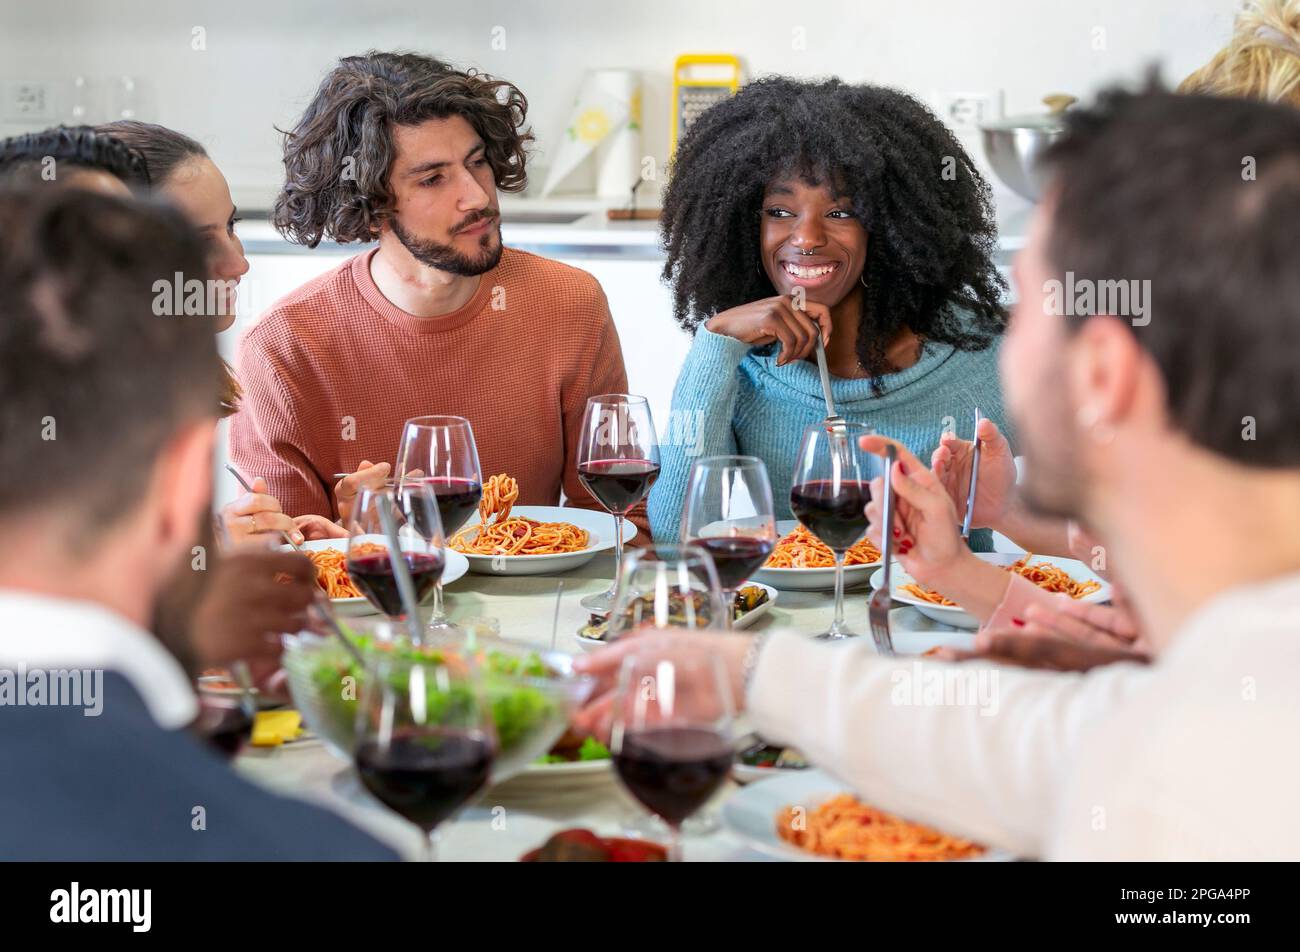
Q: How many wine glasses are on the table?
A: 9